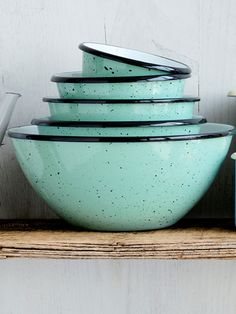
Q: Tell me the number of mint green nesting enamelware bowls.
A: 5